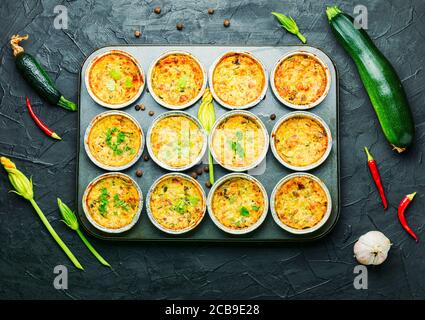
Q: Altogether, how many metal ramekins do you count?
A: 12